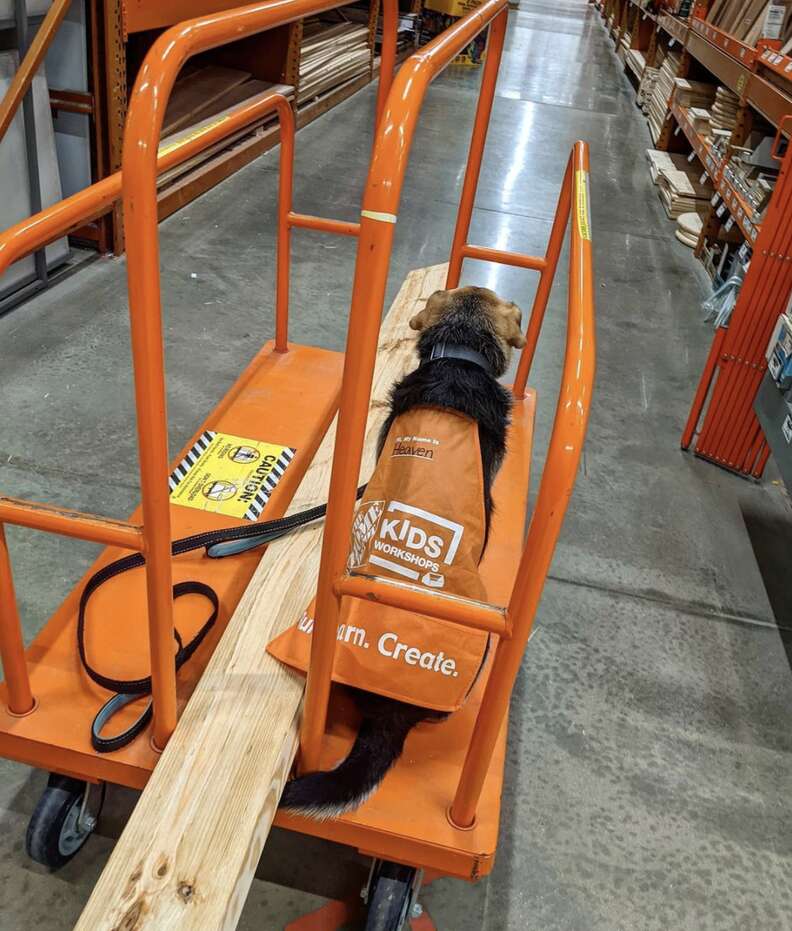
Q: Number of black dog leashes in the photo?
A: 1